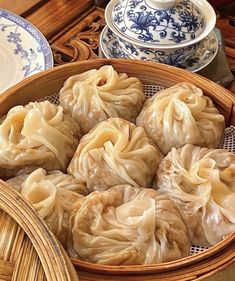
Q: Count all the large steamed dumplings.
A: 7